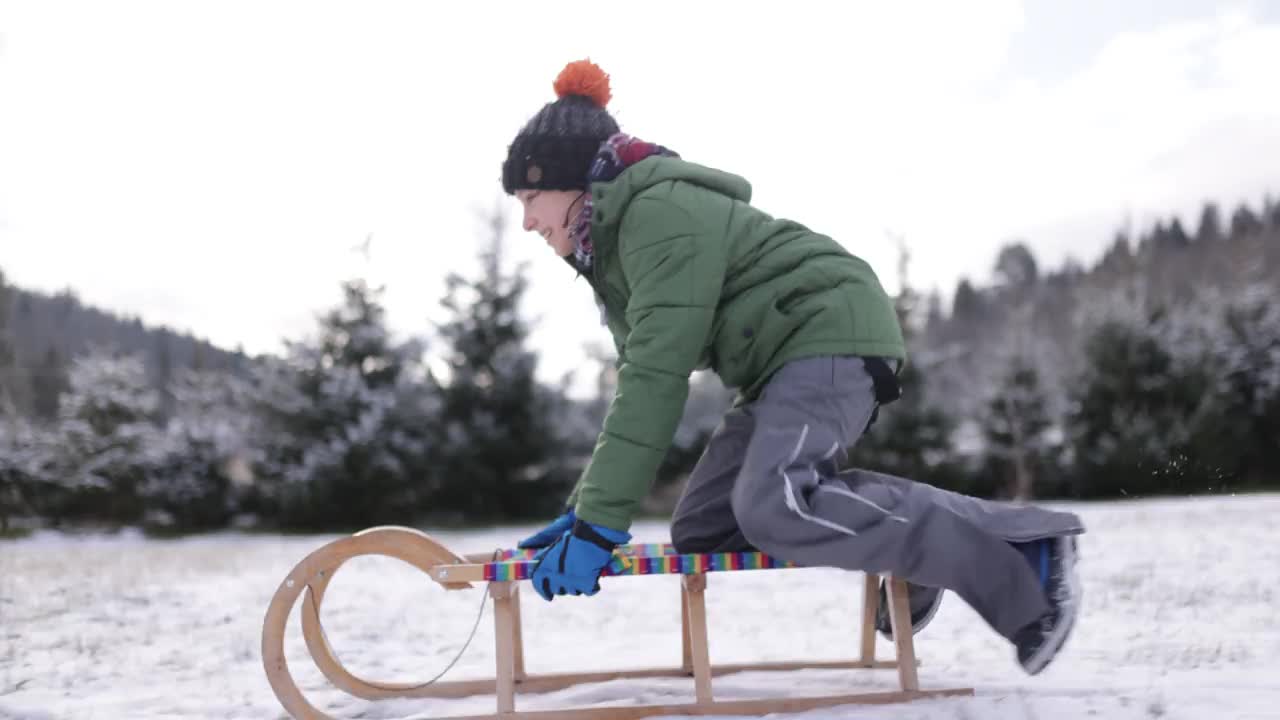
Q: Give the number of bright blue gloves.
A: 2